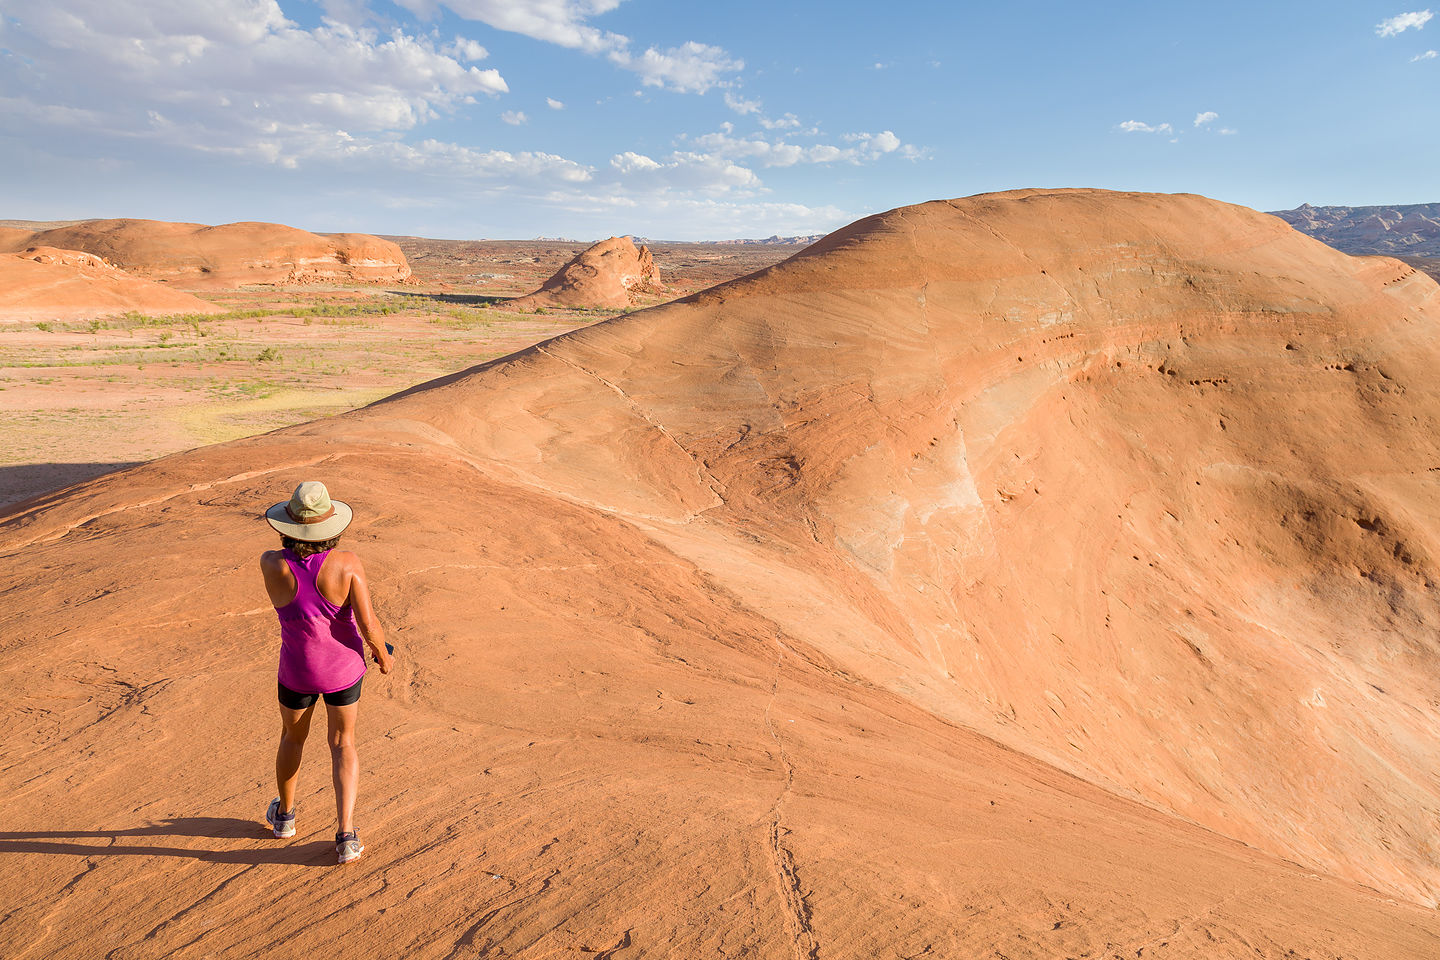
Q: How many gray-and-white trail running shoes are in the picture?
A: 2